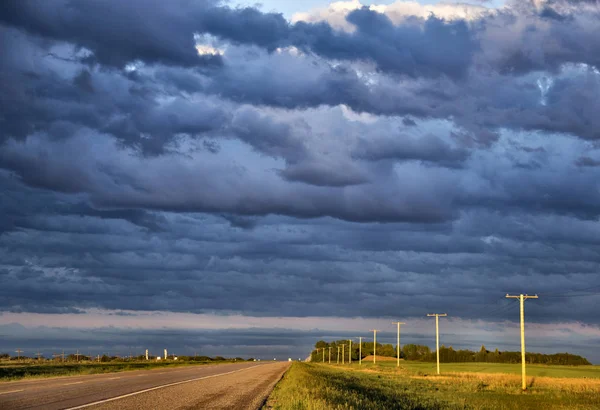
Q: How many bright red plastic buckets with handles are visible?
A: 0